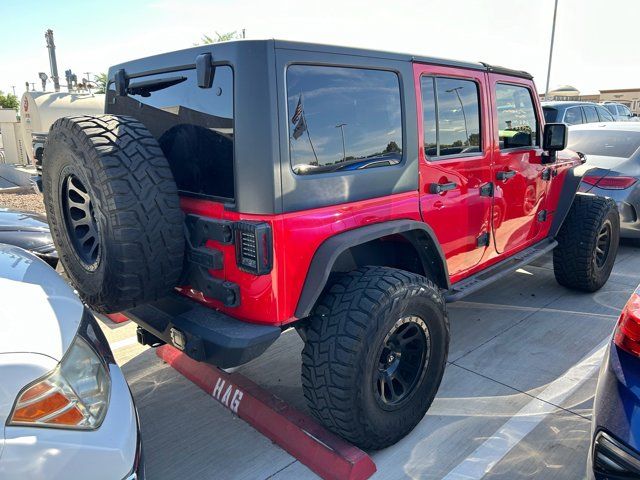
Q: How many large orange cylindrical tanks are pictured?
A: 0